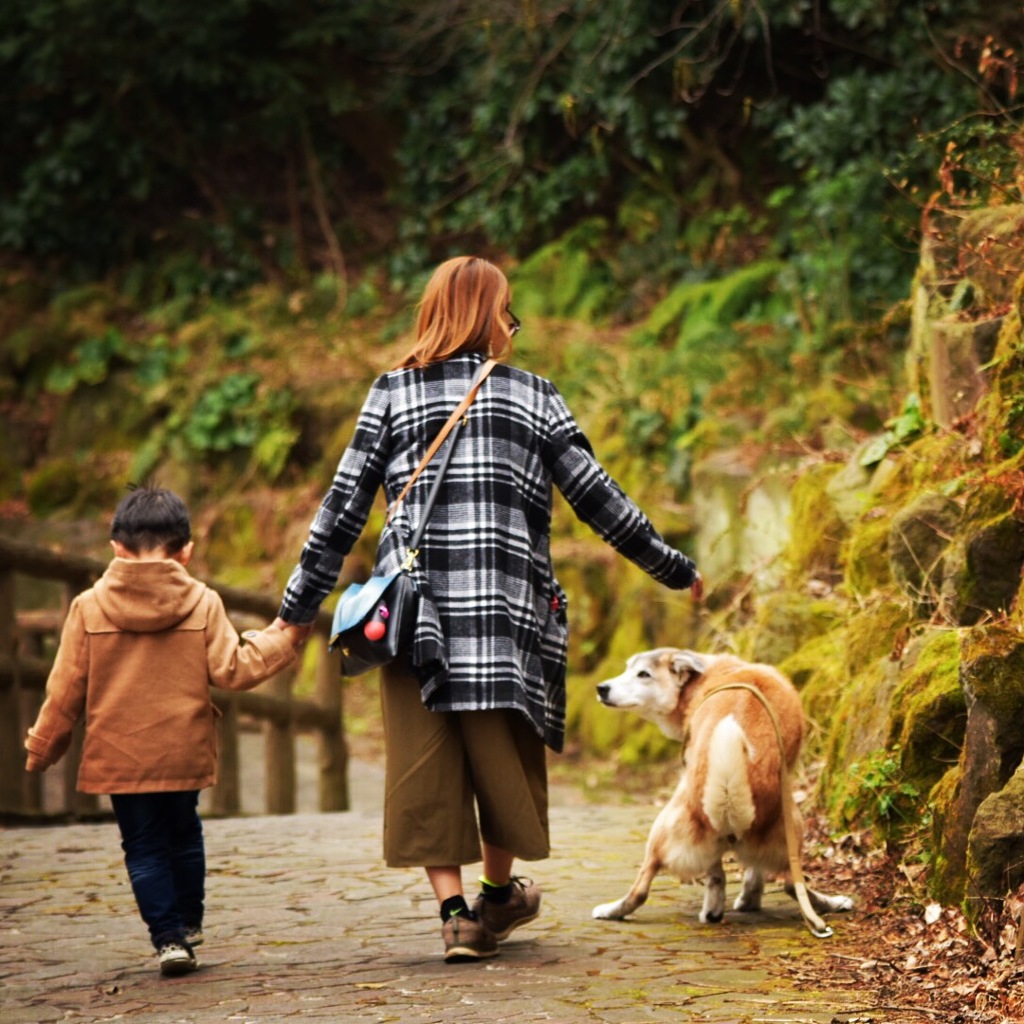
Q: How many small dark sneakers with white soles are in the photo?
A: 2